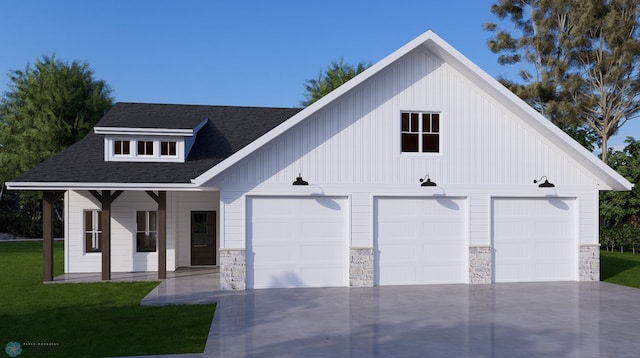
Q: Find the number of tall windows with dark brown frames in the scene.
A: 2